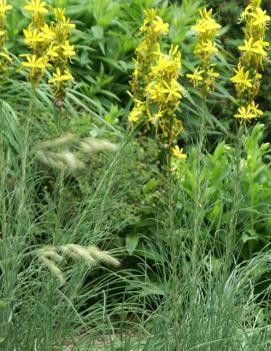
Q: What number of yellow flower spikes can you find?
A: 7